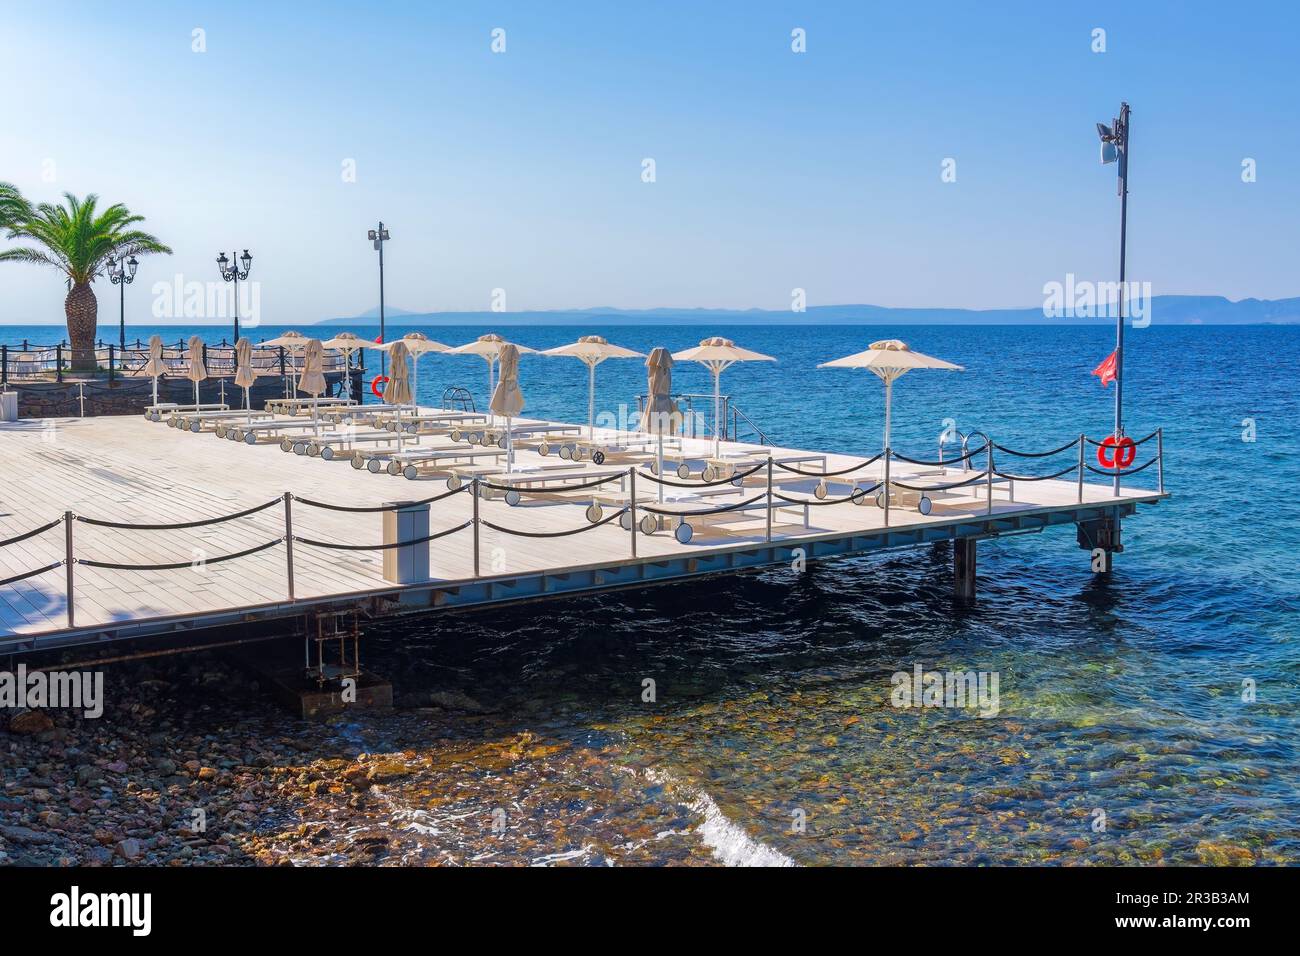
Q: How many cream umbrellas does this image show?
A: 14